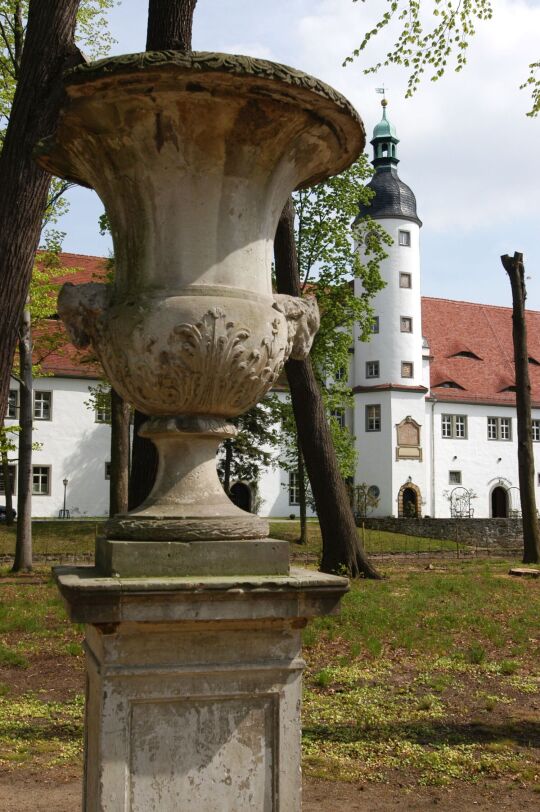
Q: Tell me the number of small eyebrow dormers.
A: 4